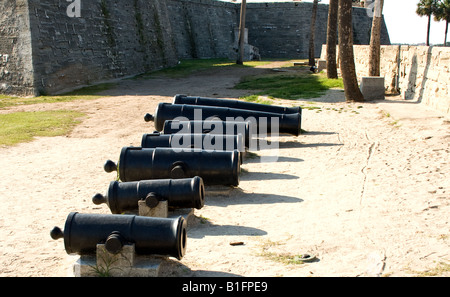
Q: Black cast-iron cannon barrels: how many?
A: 7